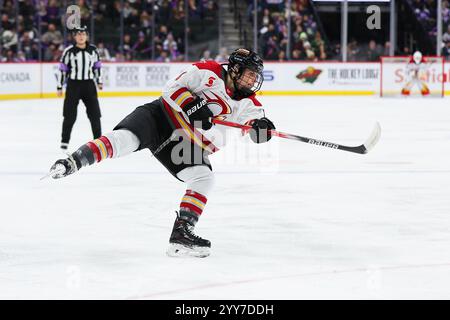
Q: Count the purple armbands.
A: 2